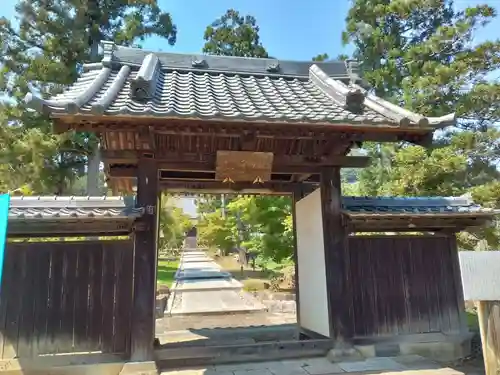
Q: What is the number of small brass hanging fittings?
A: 2